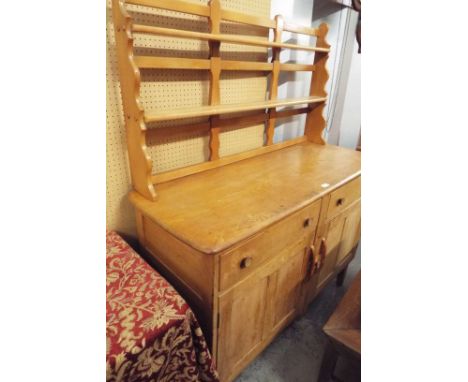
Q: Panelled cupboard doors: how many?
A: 2